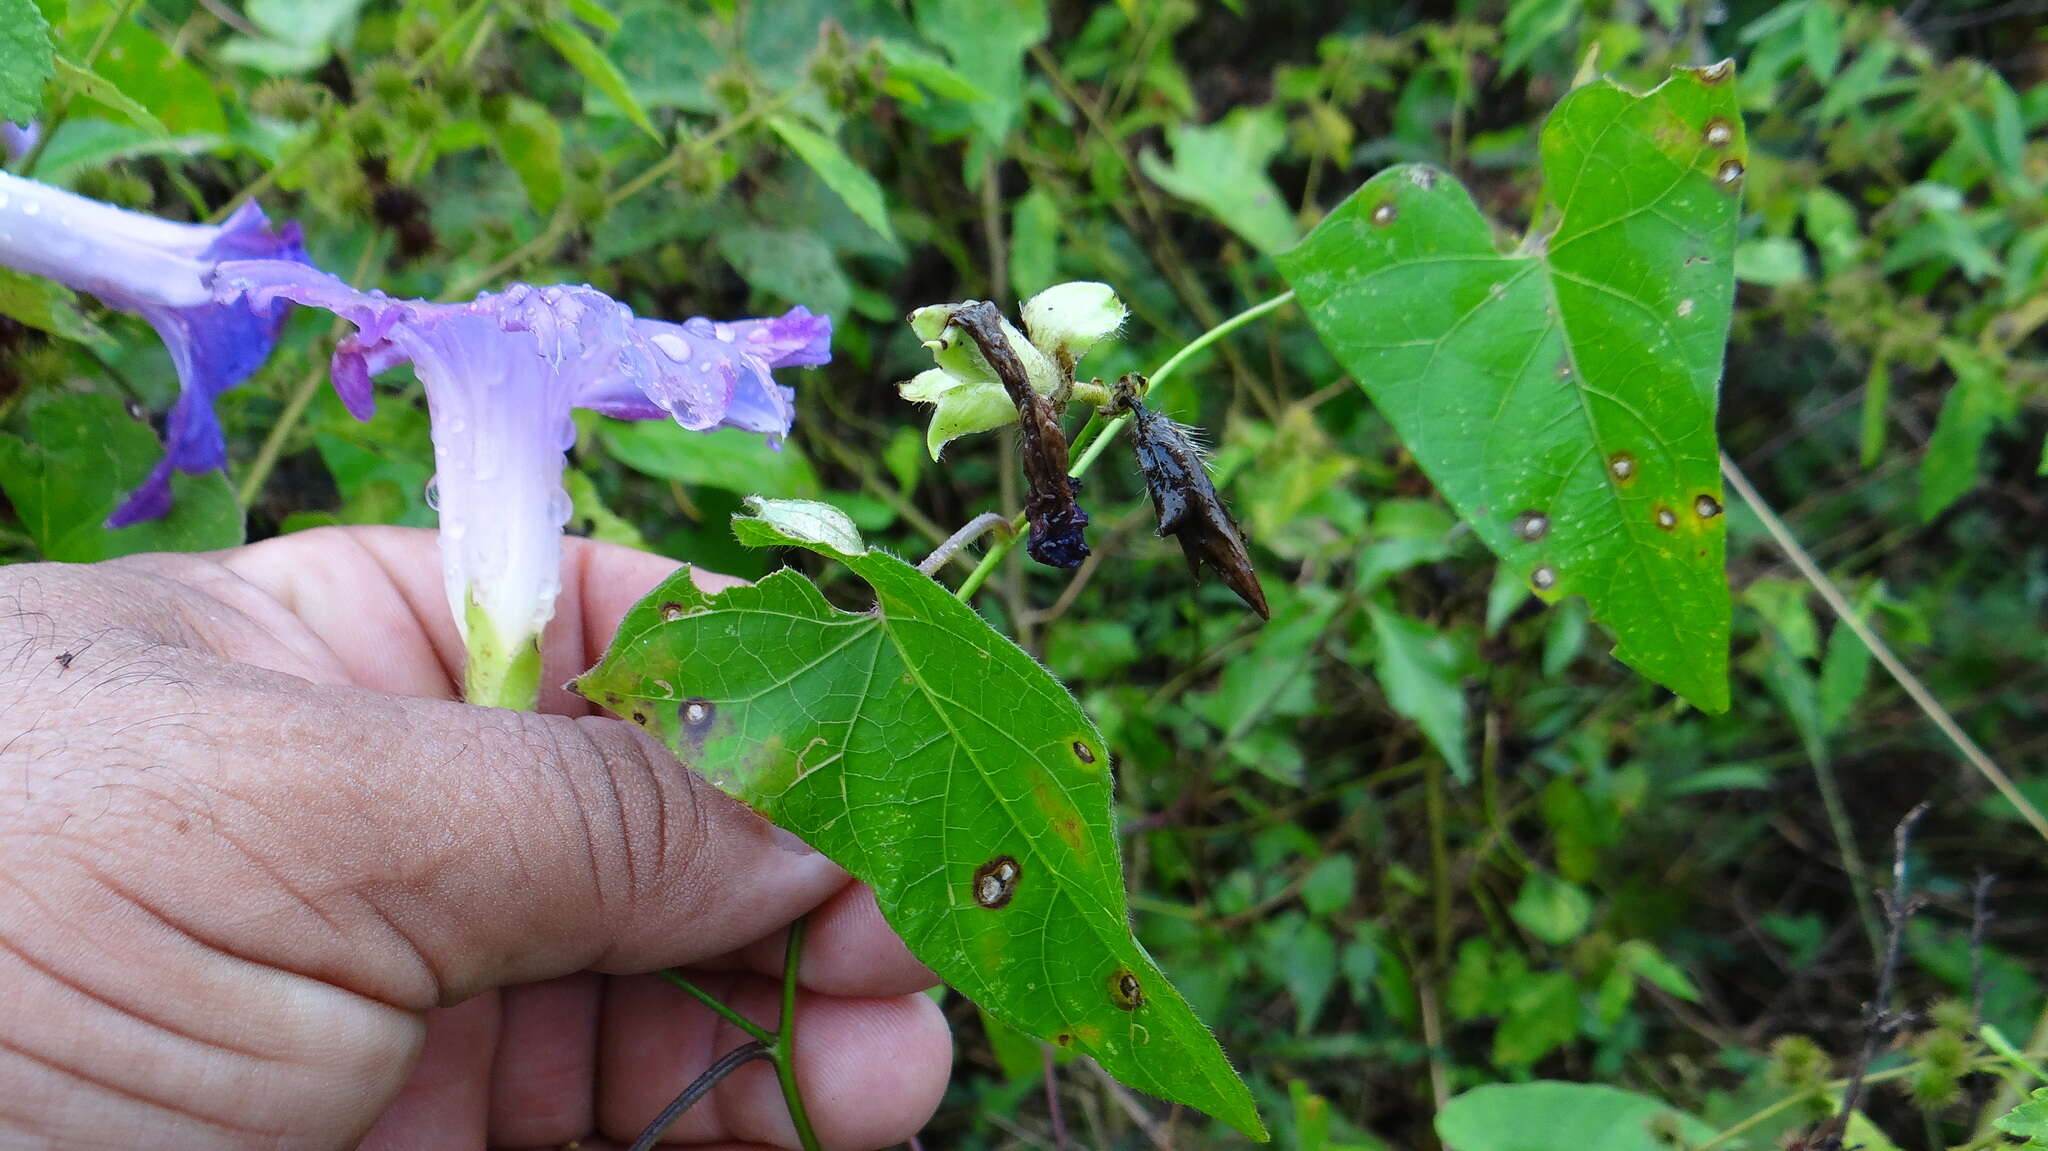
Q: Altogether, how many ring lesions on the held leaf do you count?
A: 5